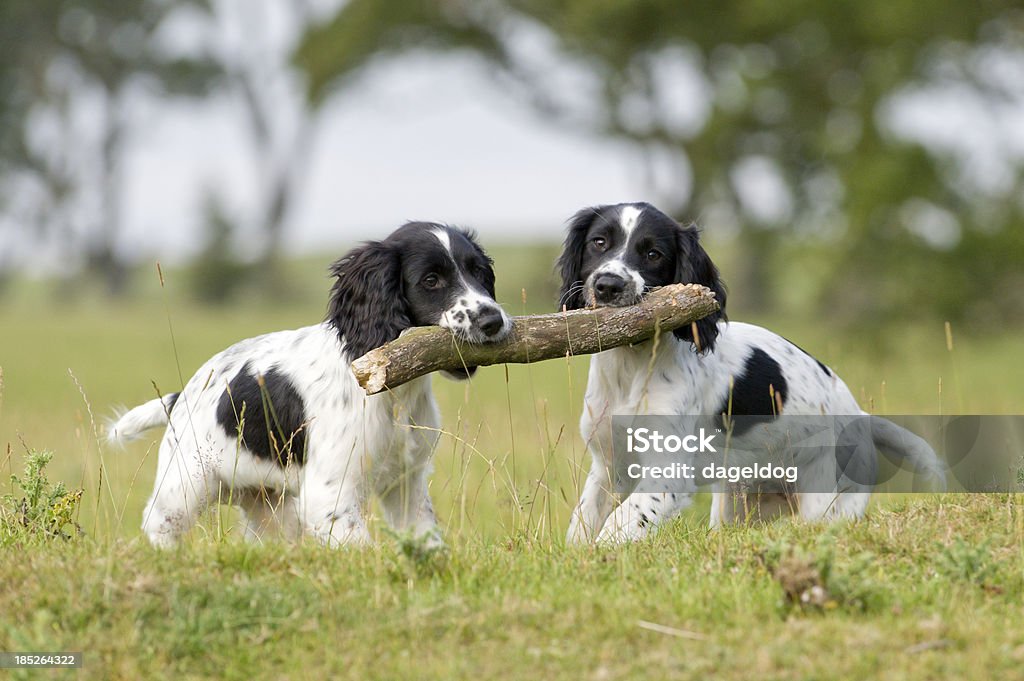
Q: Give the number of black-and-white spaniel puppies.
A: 2